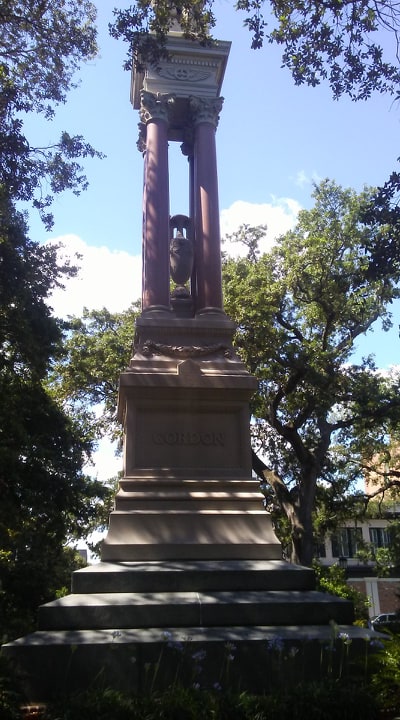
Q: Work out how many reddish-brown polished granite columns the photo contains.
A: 4